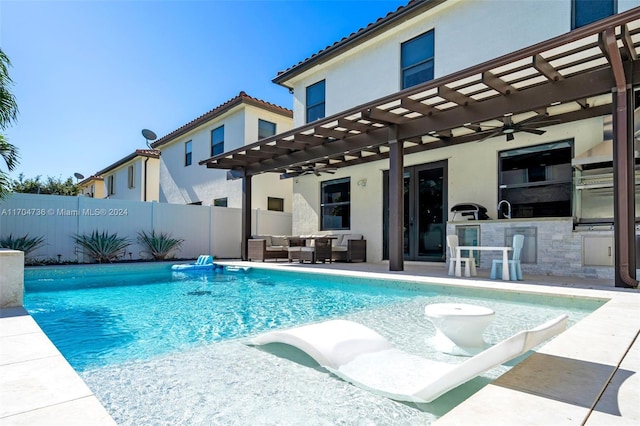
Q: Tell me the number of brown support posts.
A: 3